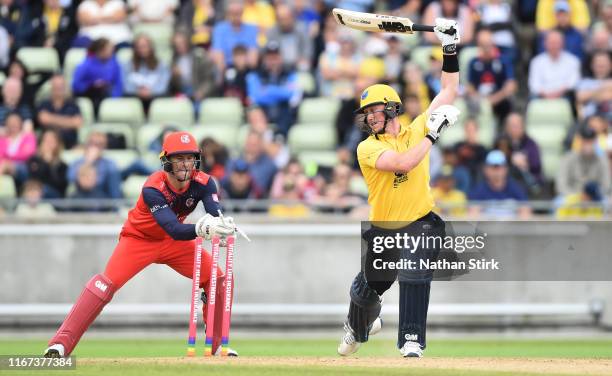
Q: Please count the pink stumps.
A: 3